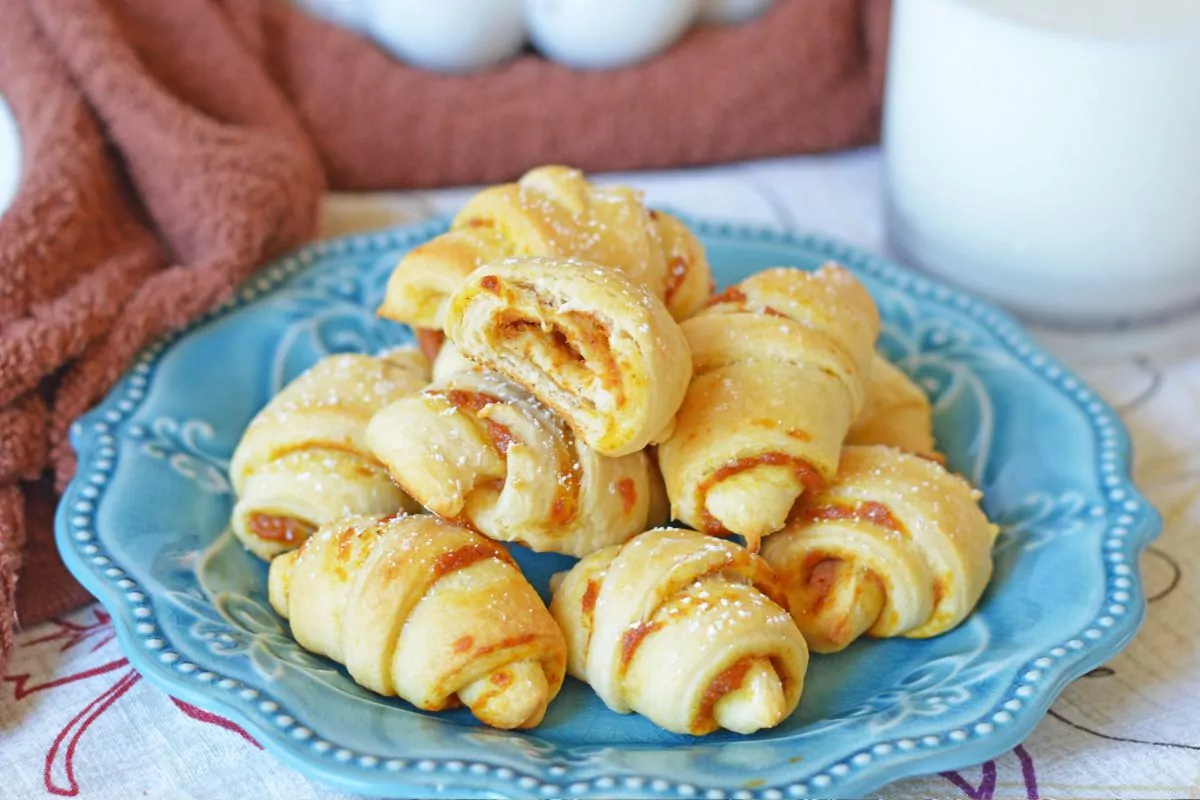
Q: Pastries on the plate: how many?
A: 9